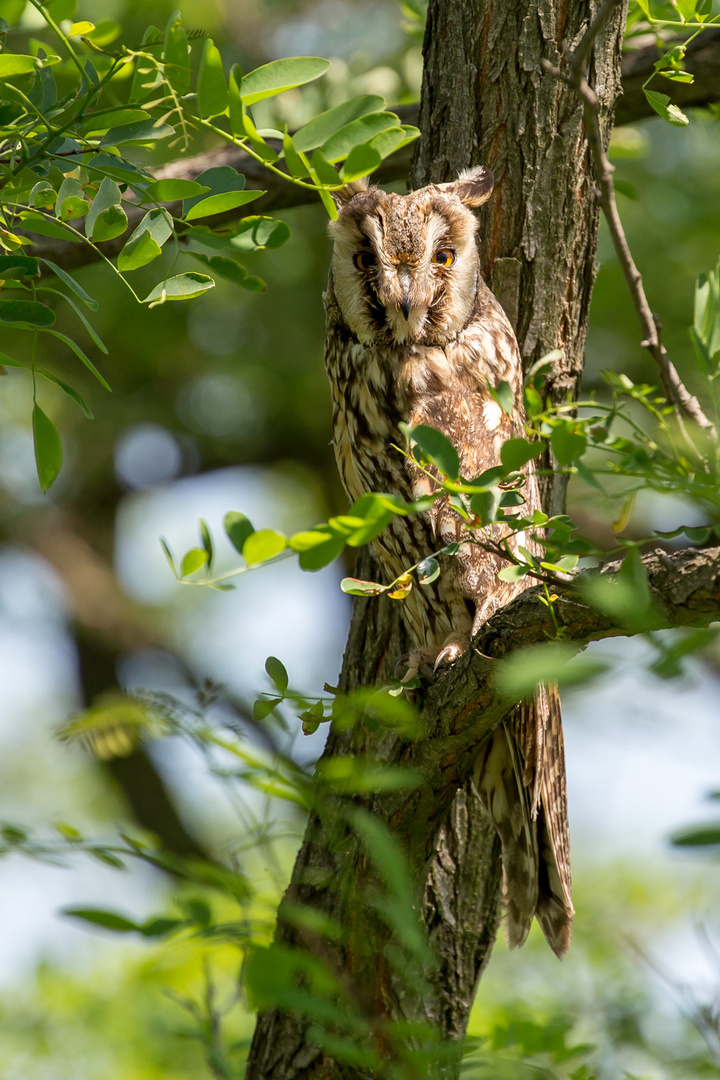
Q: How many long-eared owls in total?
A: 1